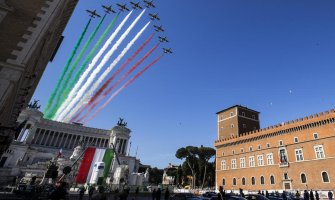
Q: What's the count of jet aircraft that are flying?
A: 9